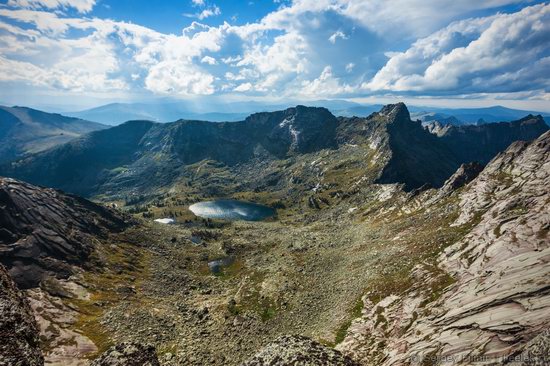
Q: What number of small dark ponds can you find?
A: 2